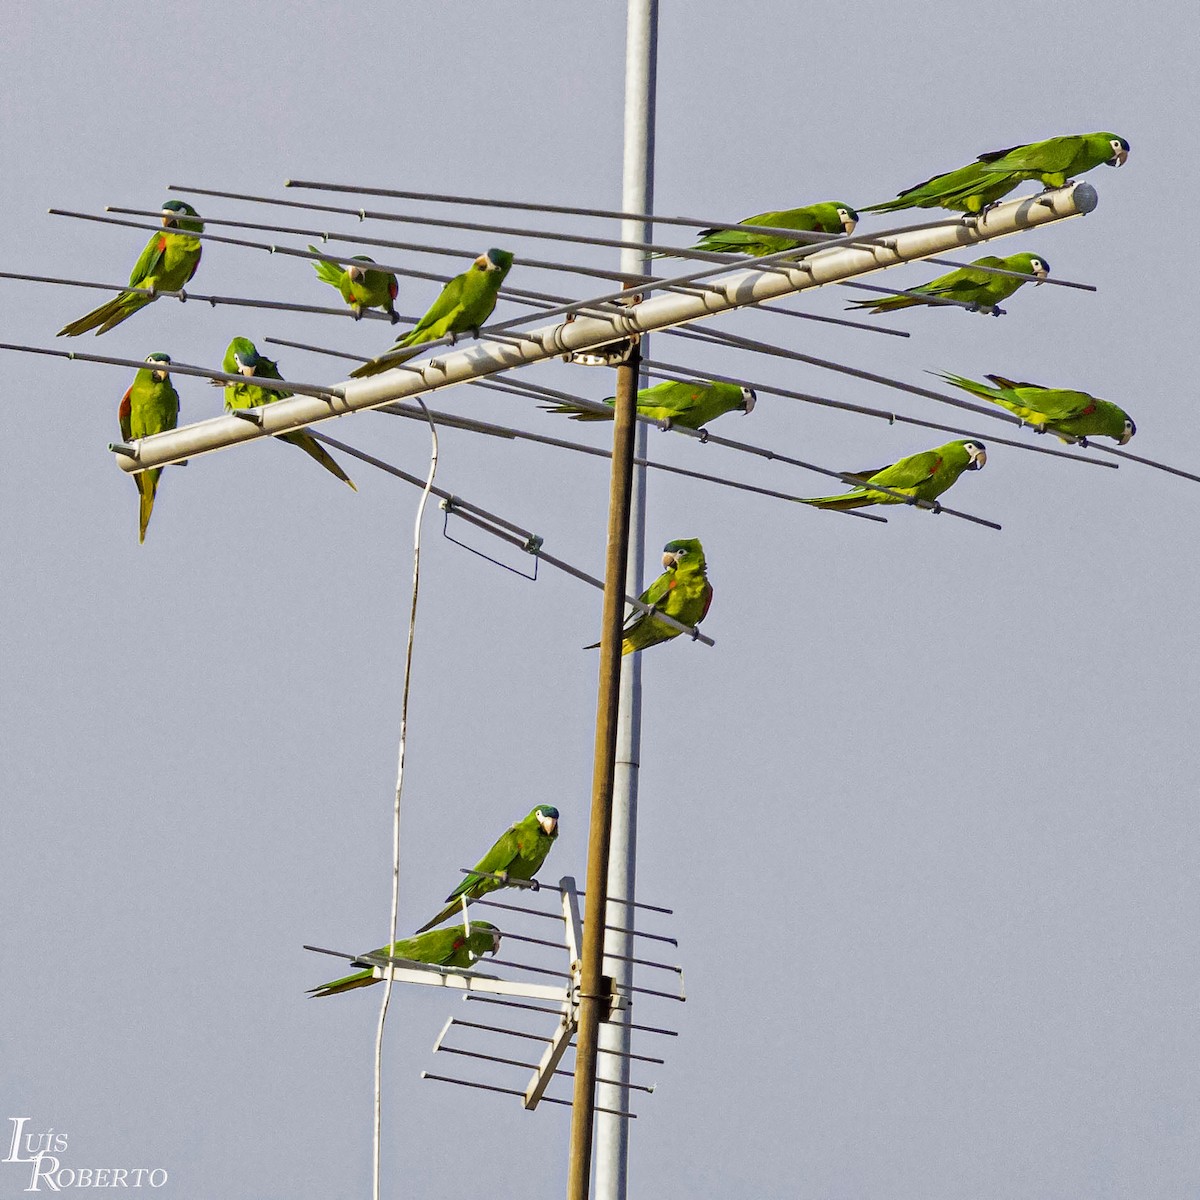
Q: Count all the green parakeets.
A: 15